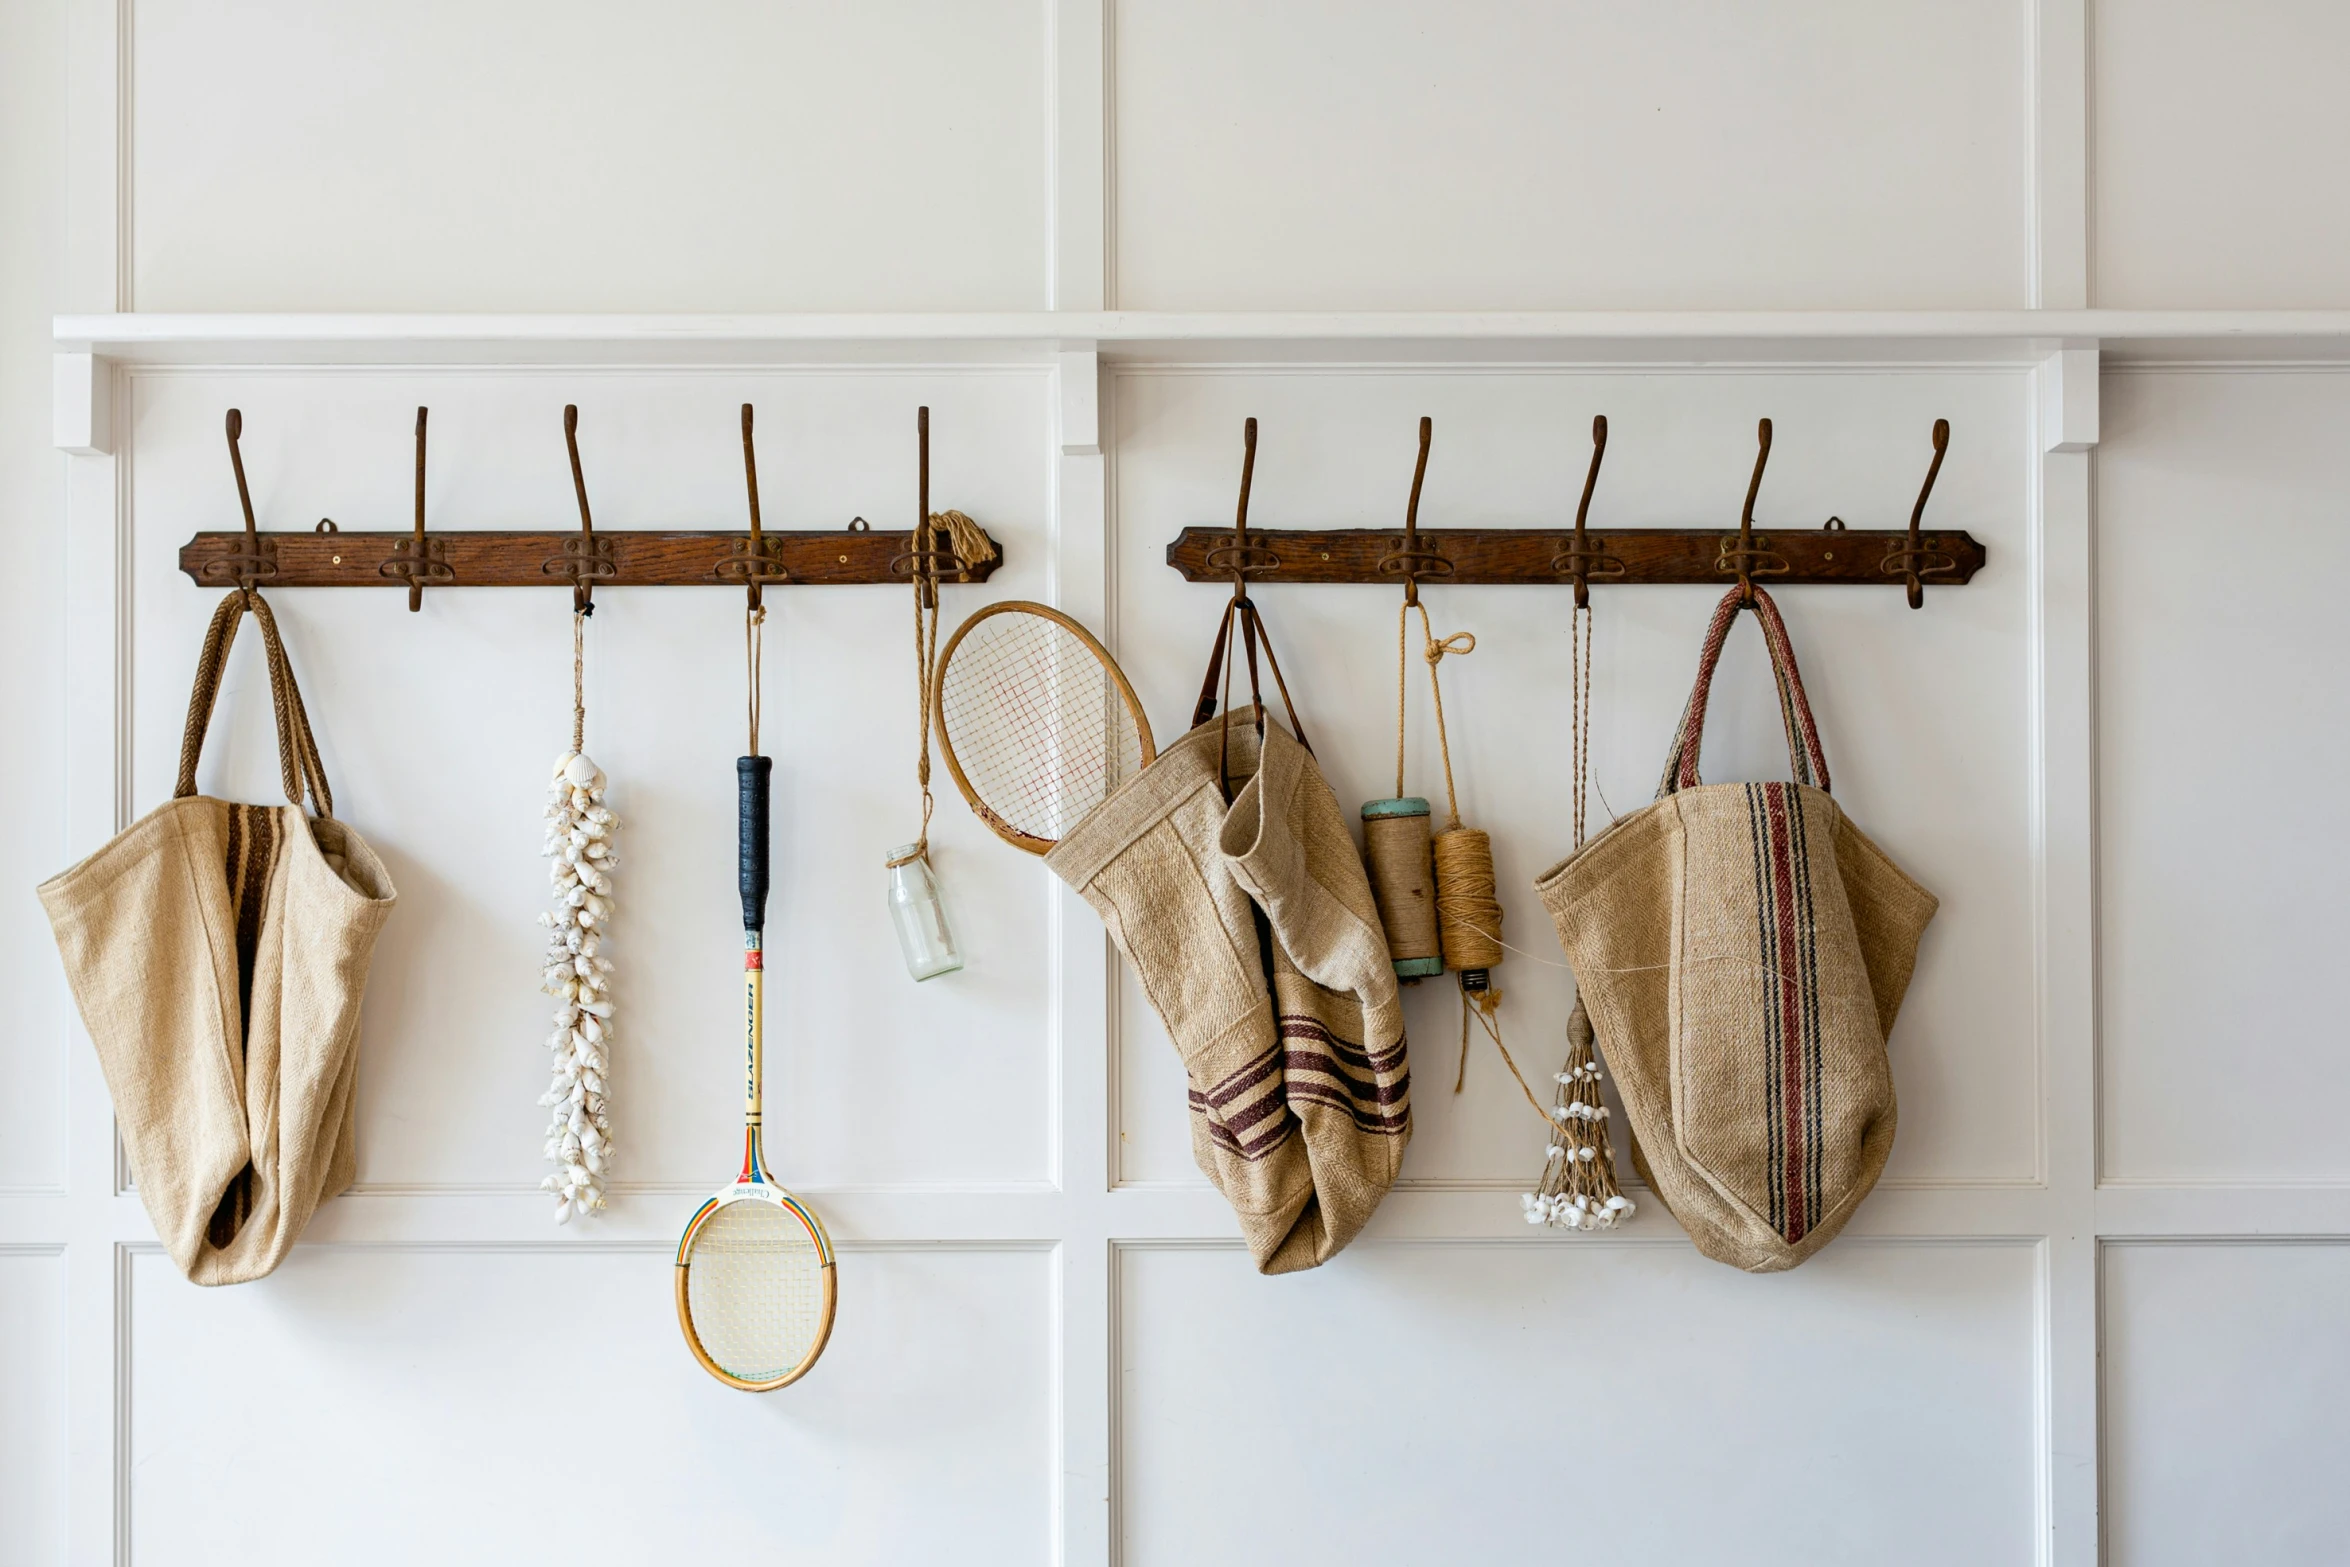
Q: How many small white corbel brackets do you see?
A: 3